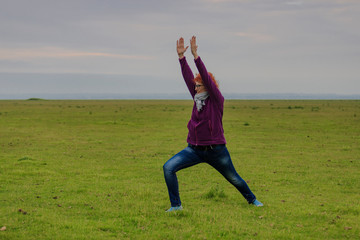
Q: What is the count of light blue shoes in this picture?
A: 2